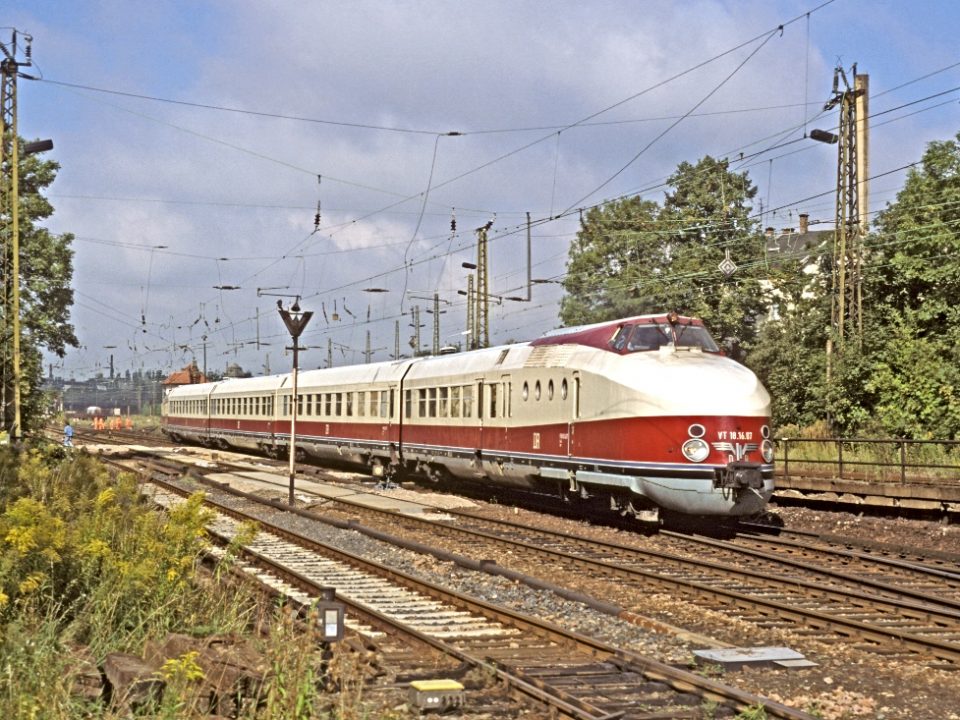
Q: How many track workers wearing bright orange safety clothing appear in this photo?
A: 5